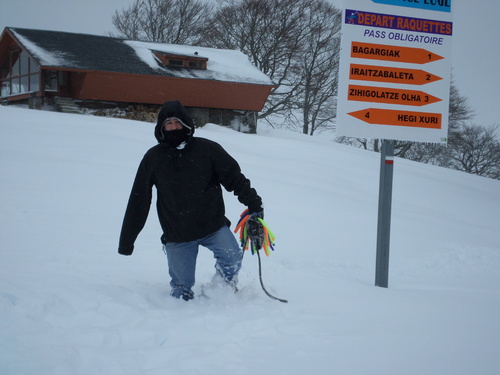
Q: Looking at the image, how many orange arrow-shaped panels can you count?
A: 4